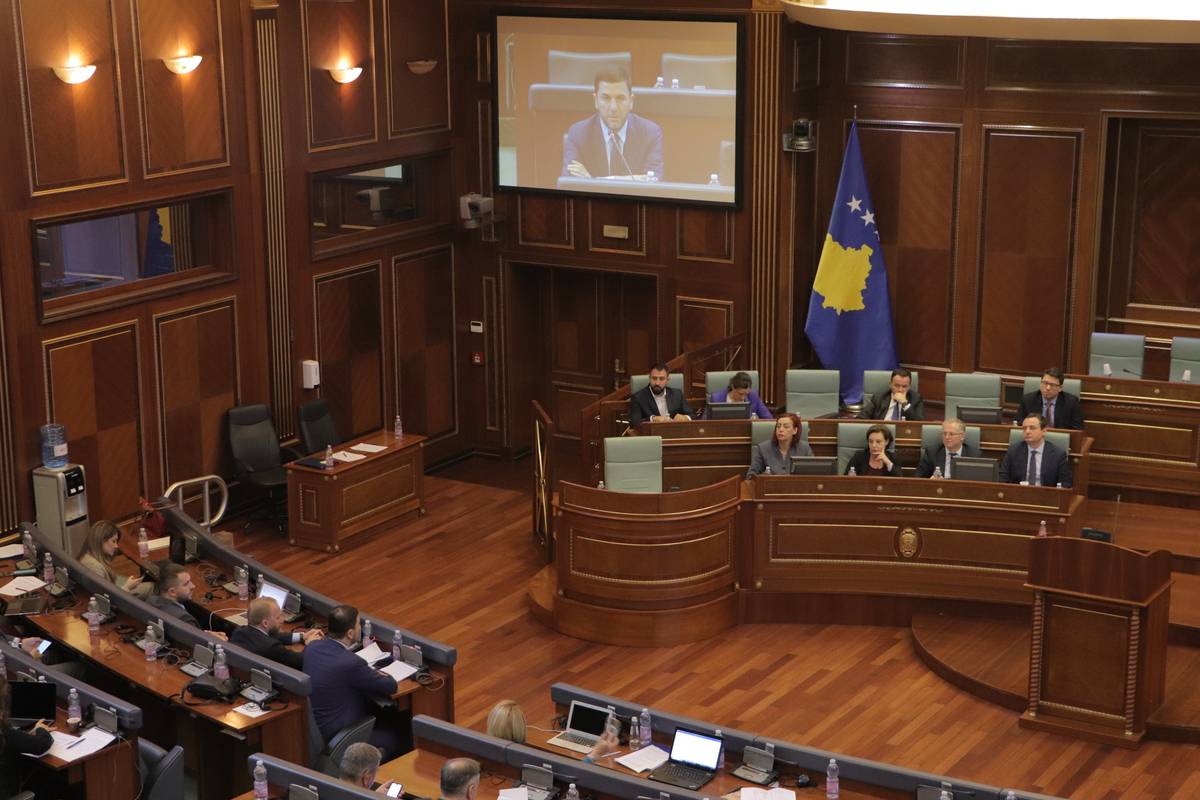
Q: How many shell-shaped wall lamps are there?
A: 4